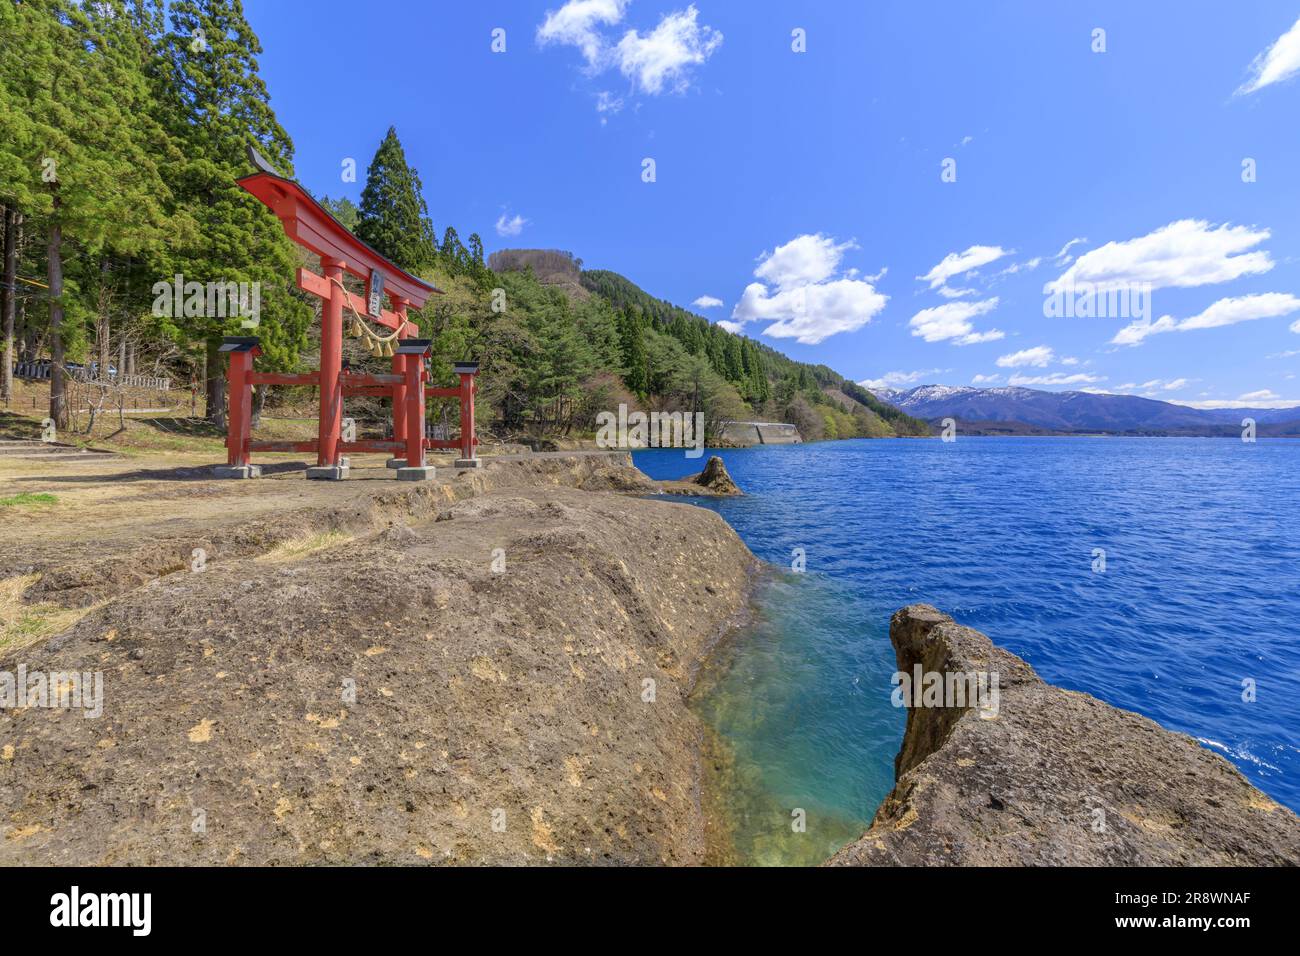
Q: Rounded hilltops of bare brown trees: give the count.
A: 1